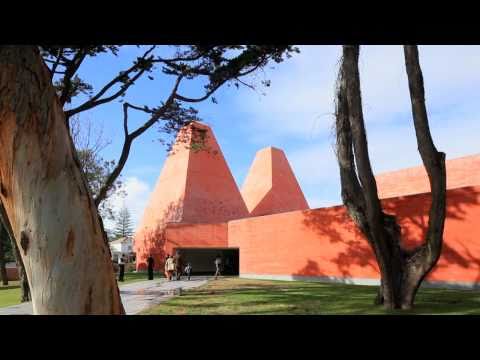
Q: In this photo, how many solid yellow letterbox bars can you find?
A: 0